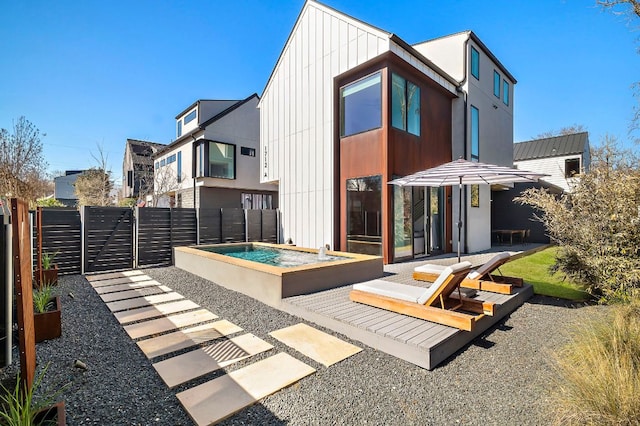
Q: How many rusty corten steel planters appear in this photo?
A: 3